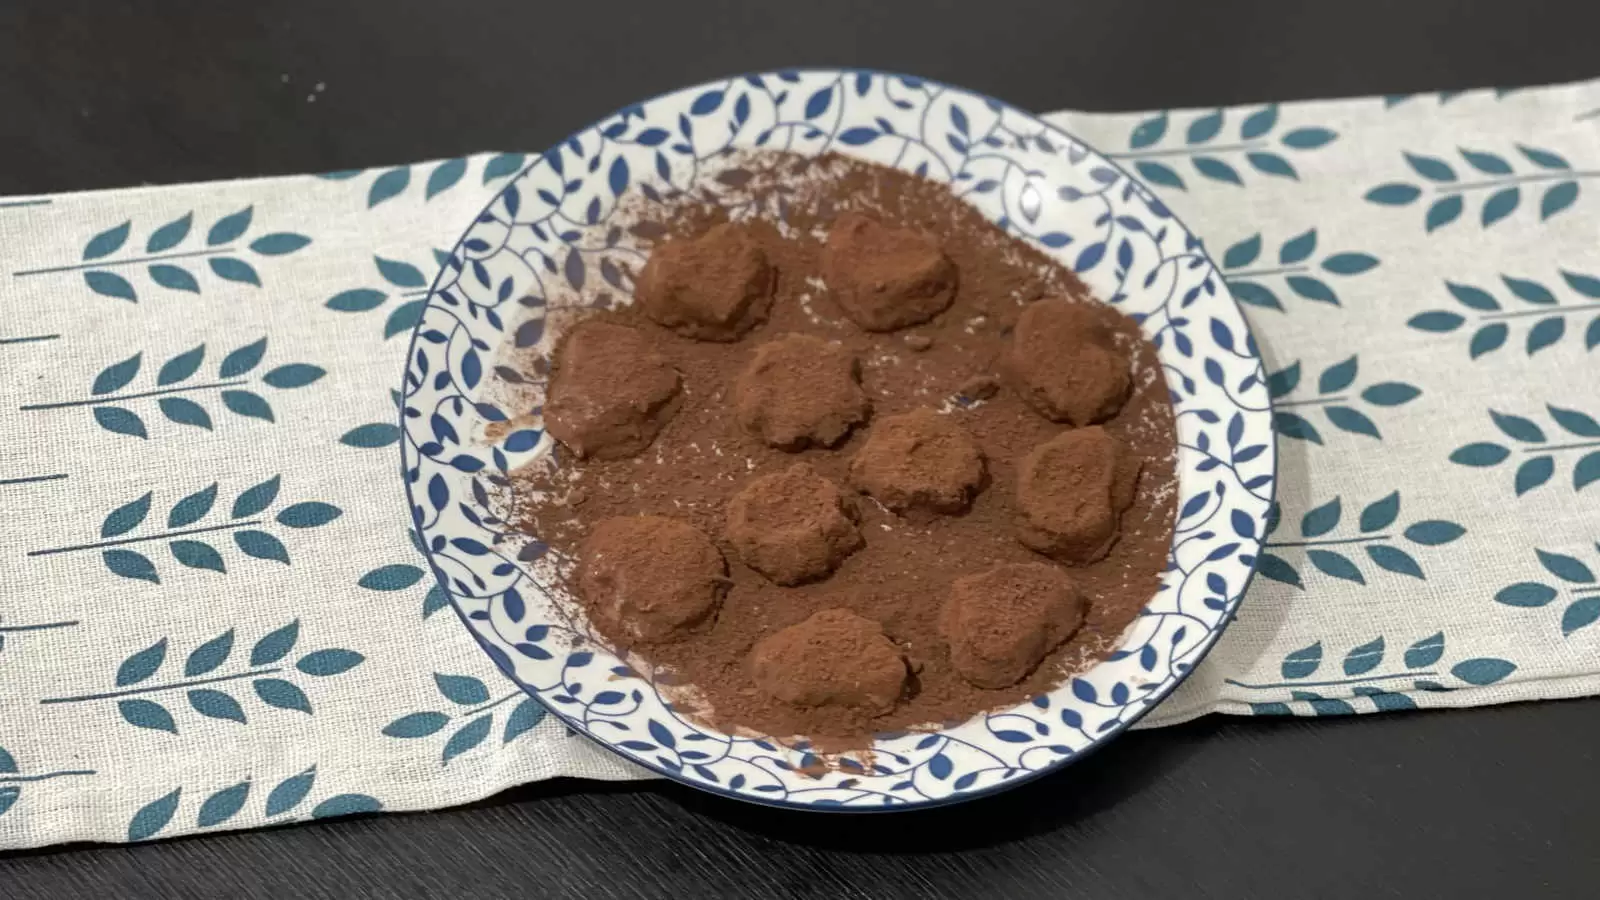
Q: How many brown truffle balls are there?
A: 11